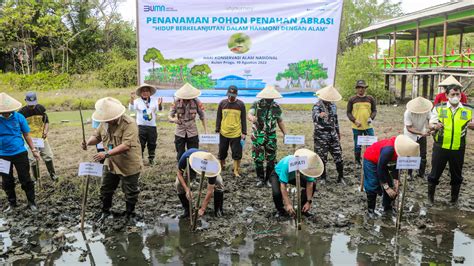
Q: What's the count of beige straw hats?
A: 11